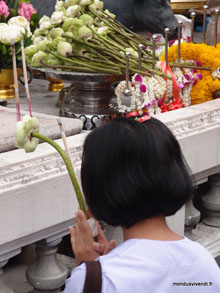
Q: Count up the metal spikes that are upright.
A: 8